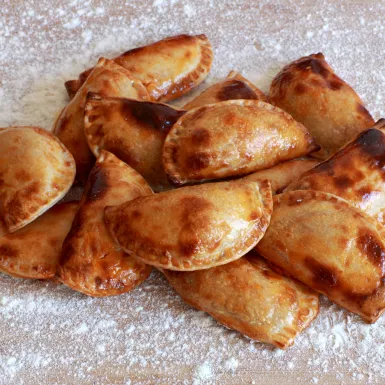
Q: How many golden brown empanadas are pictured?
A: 14